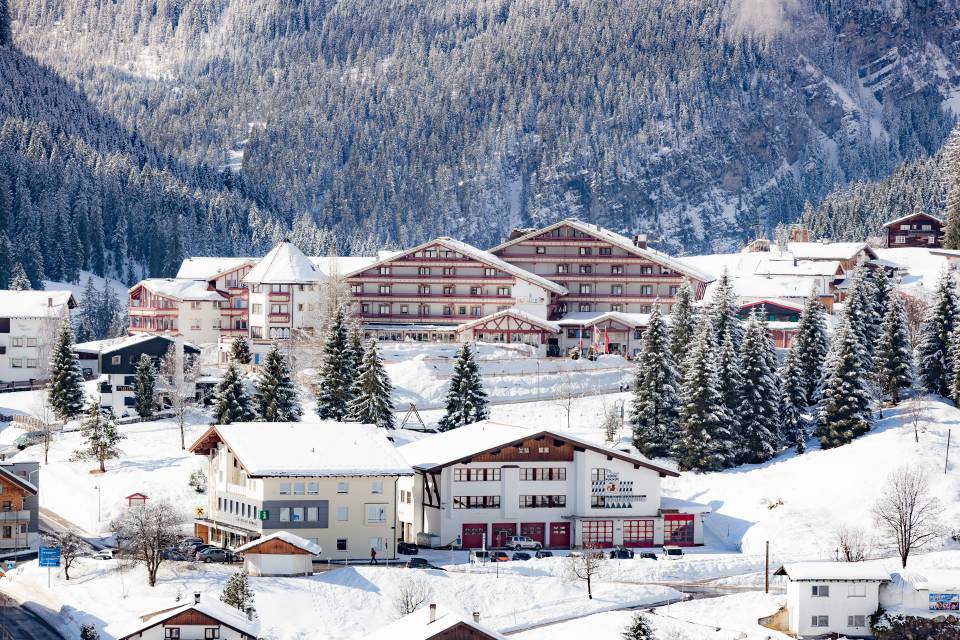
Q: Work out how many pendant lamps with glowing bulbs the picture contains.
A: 0